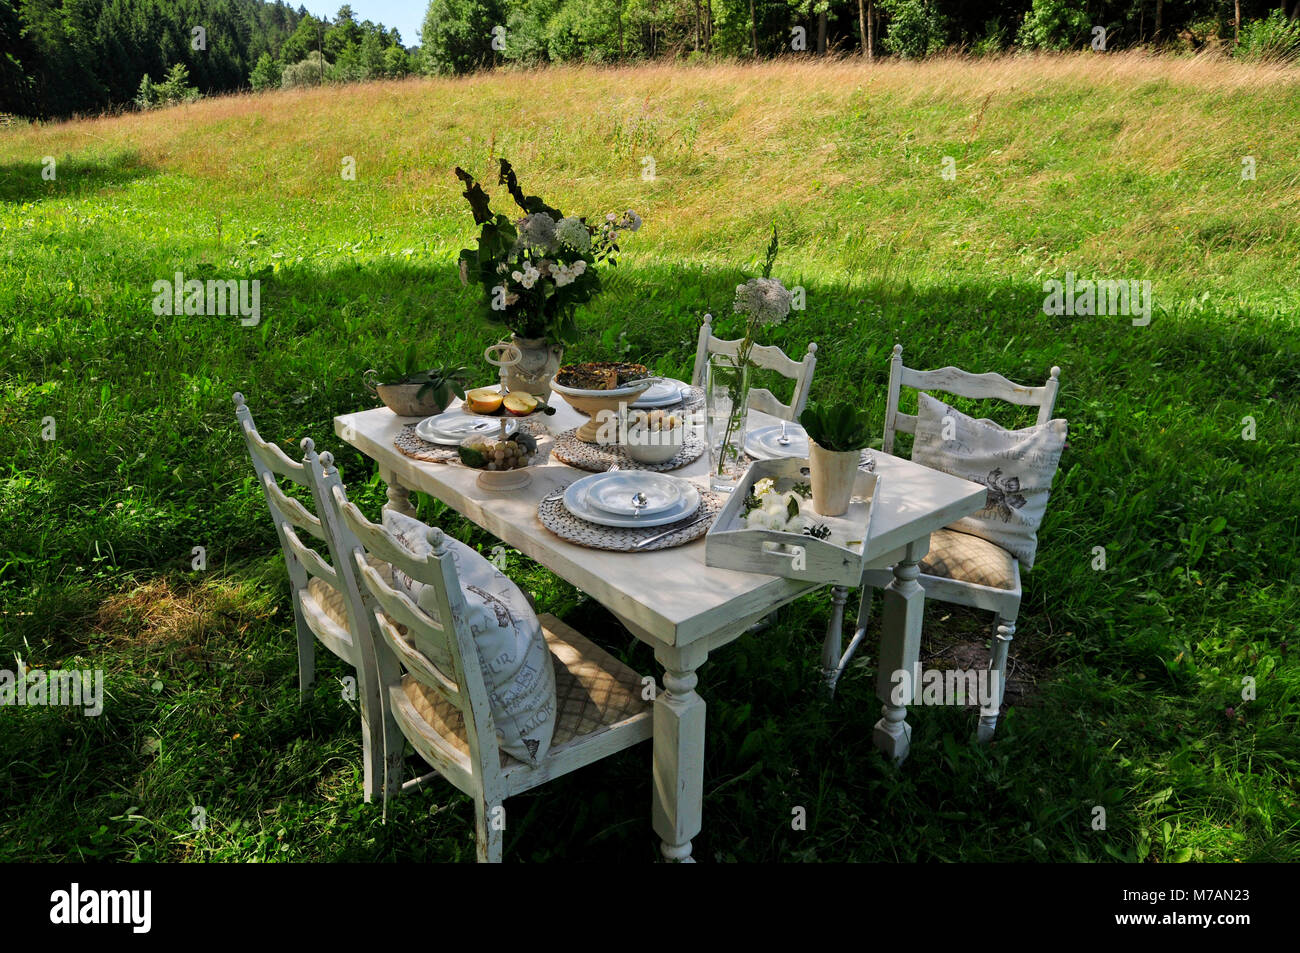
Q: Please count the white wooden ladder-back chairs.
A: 4